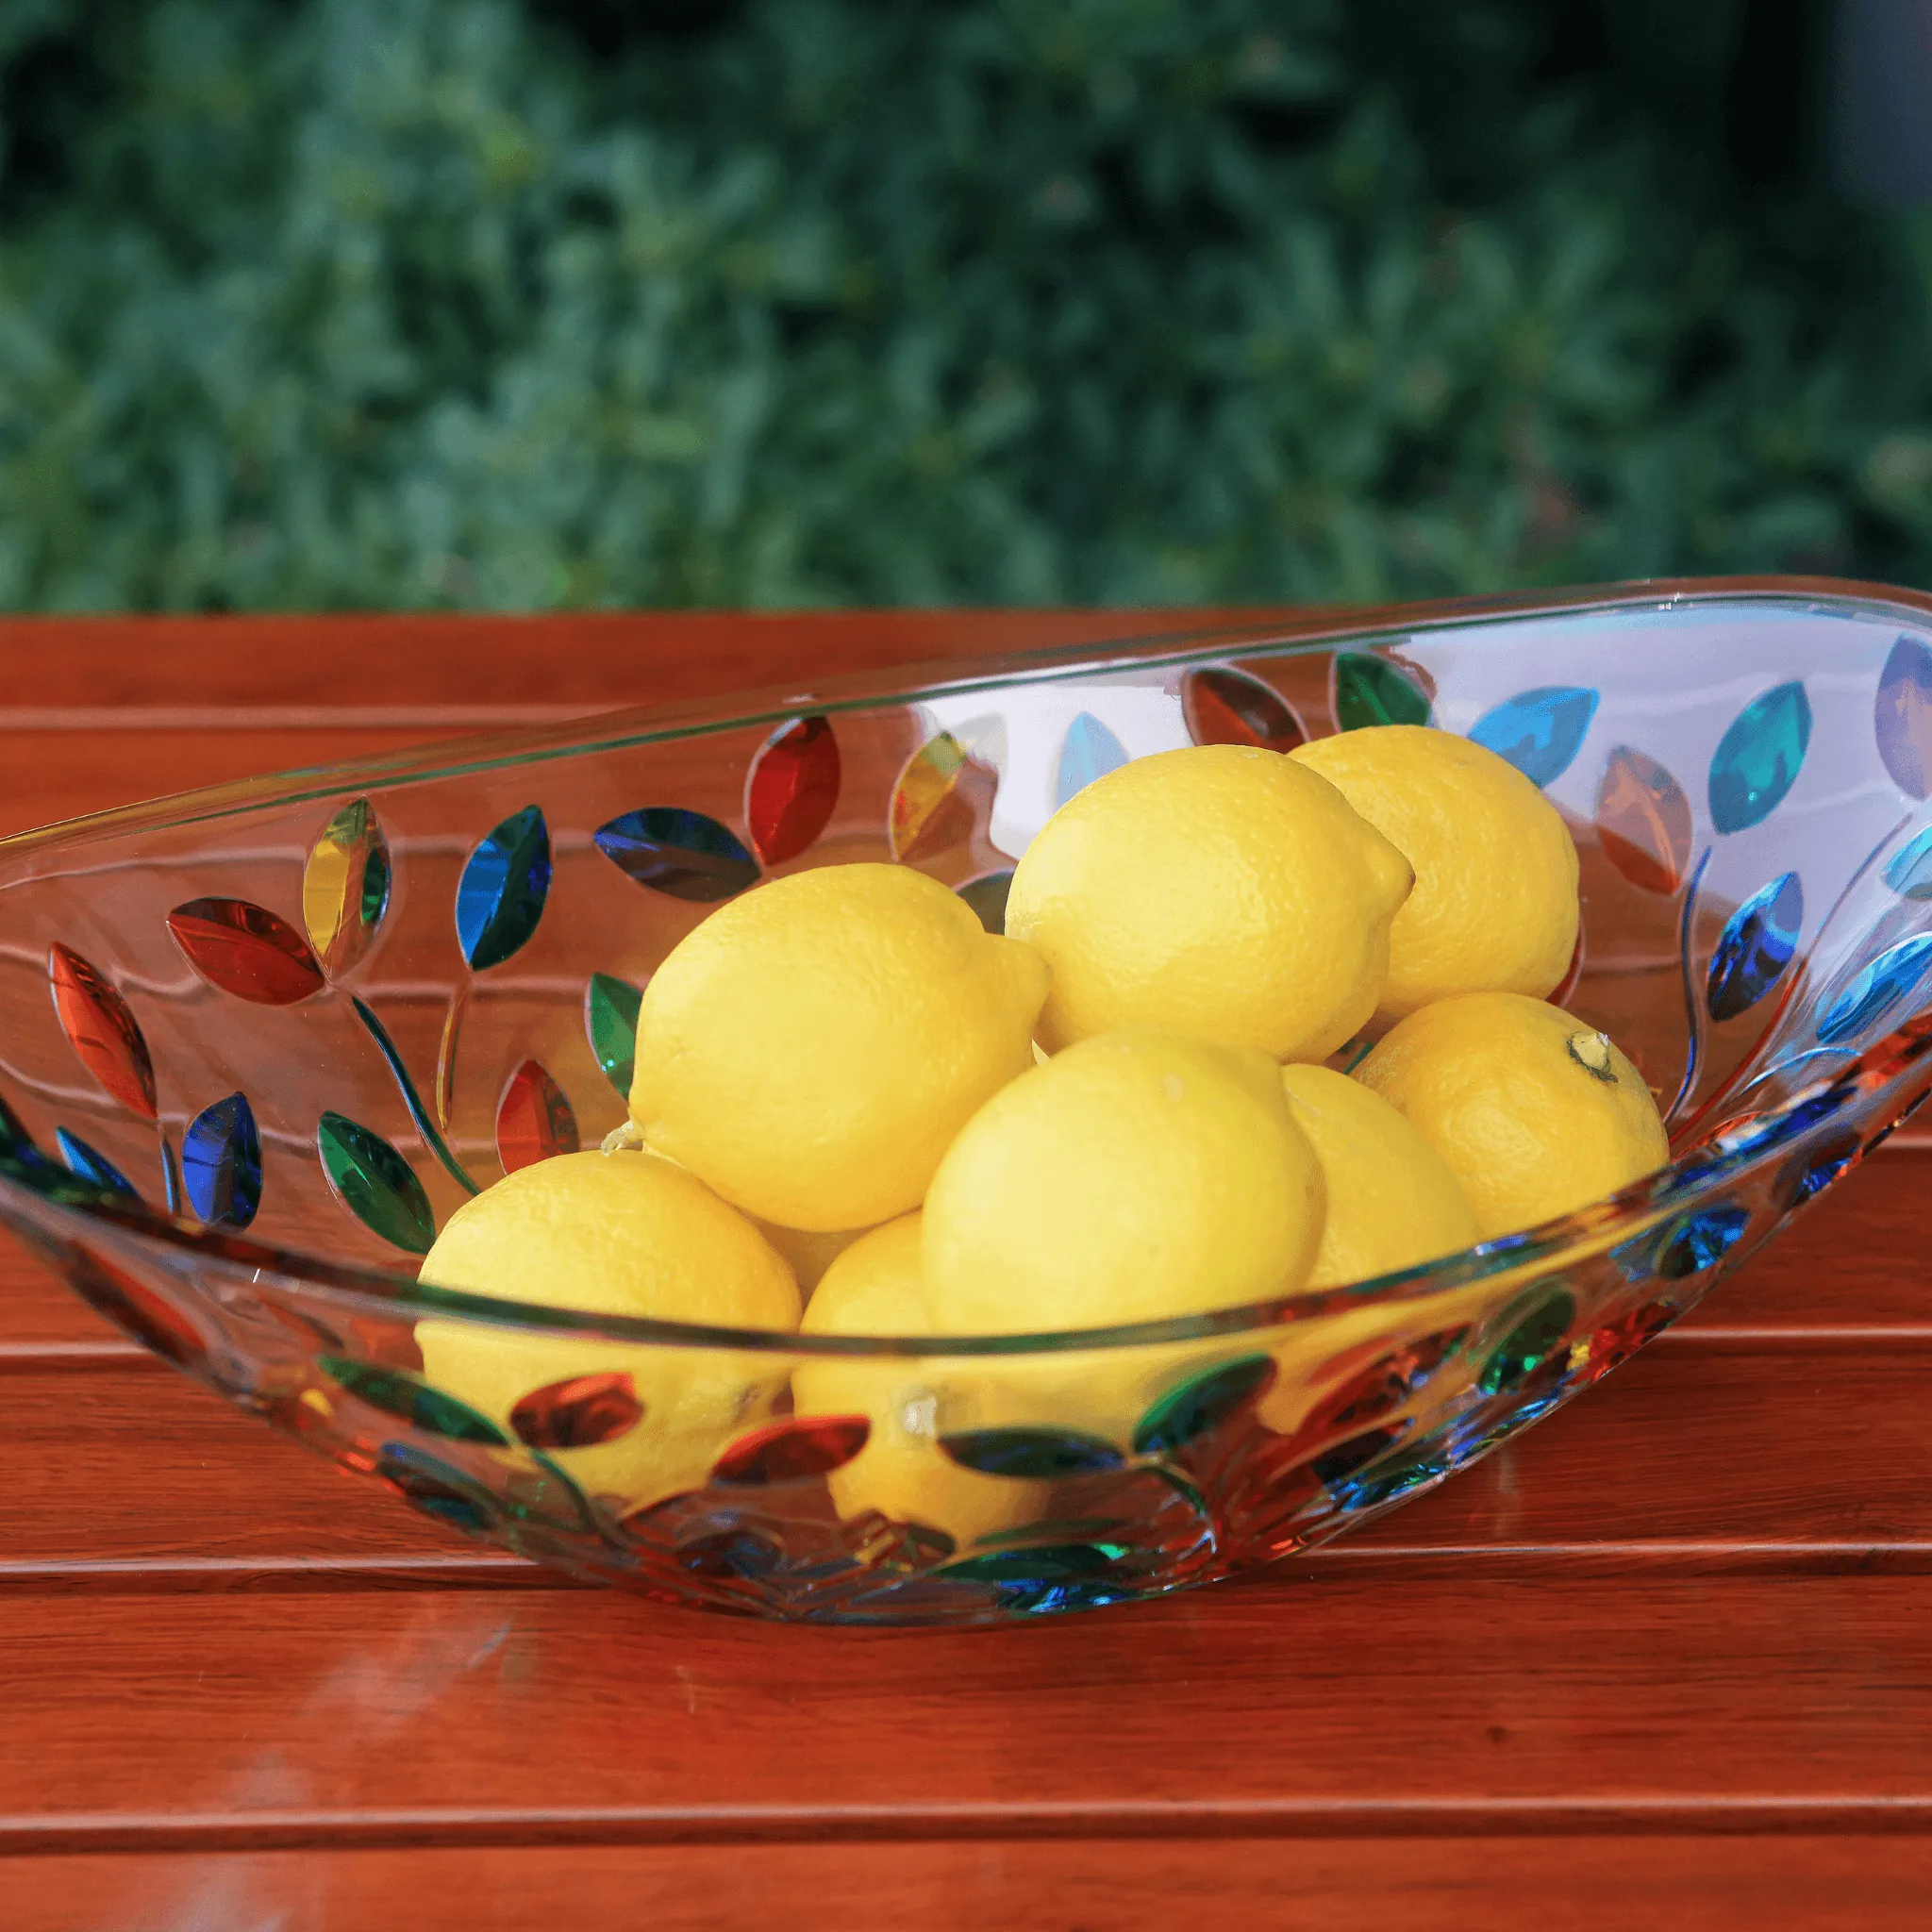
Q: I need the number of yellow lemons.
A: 8